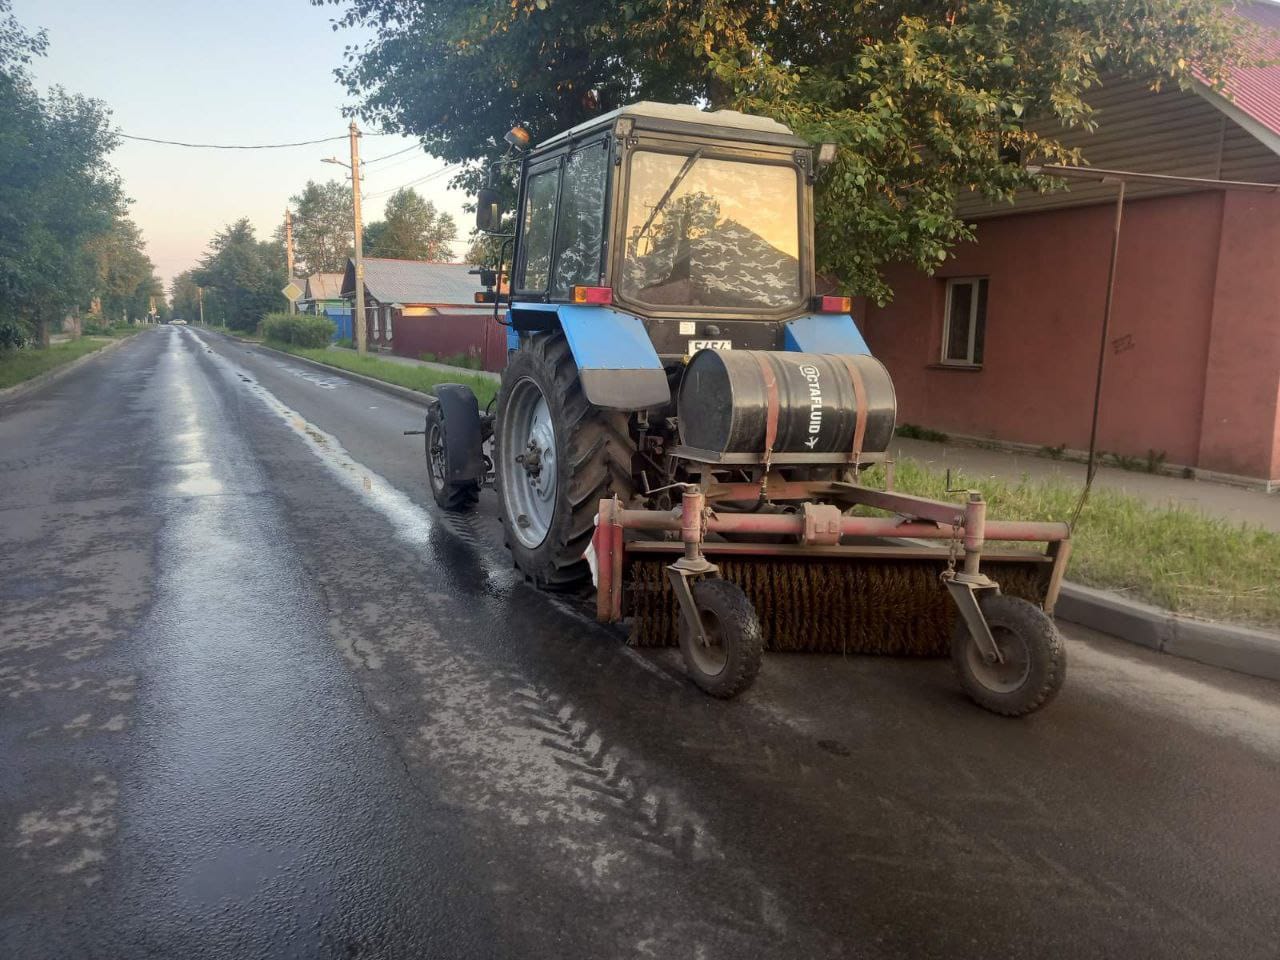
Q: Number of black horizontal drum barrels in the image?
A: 1